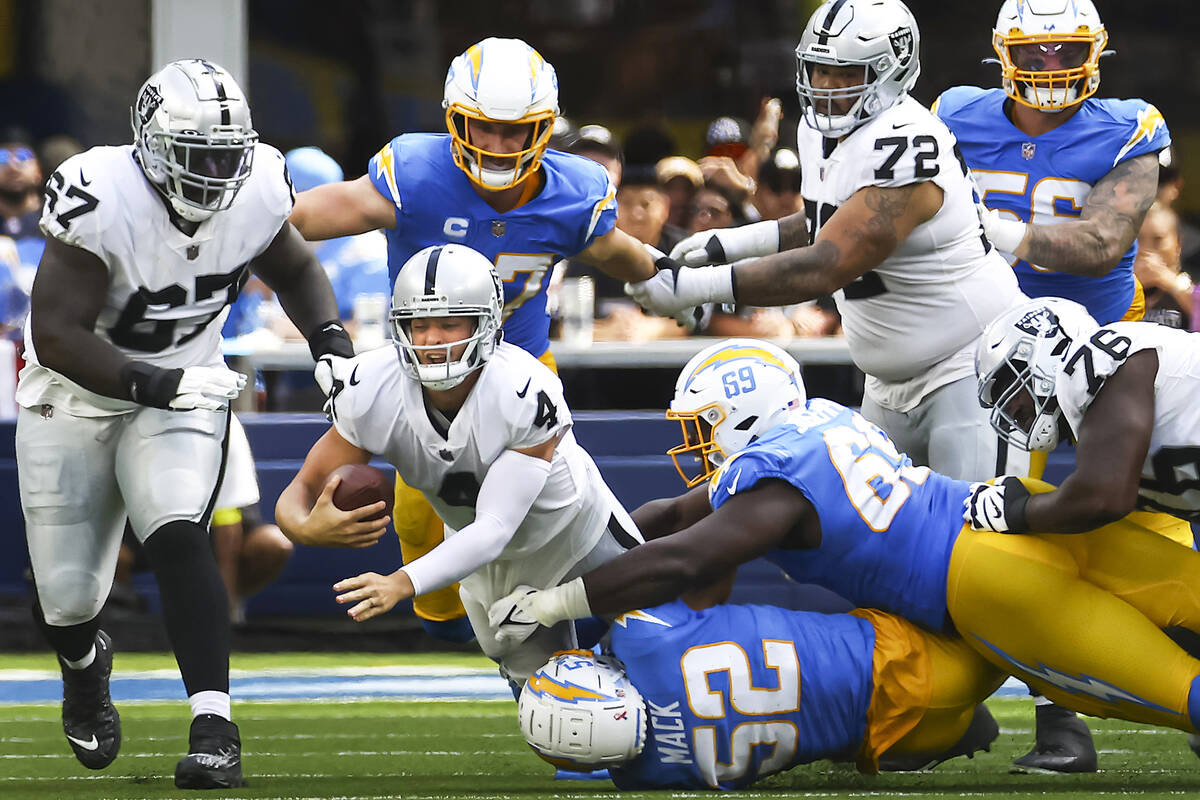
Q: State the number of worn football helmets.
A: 8